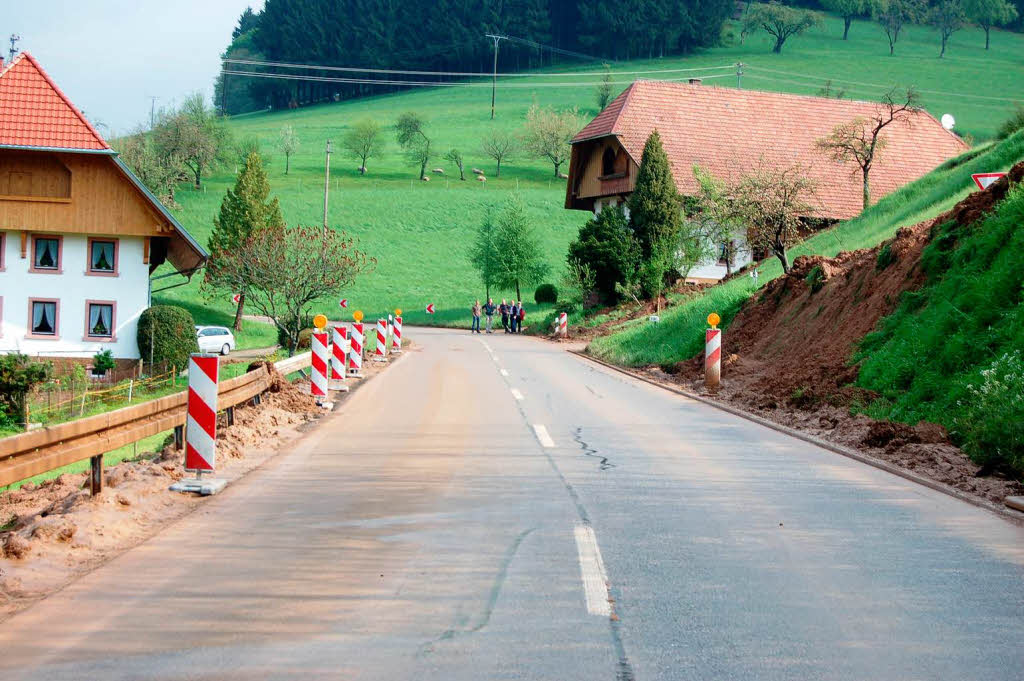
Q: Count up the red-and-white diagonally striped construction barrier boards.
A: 8